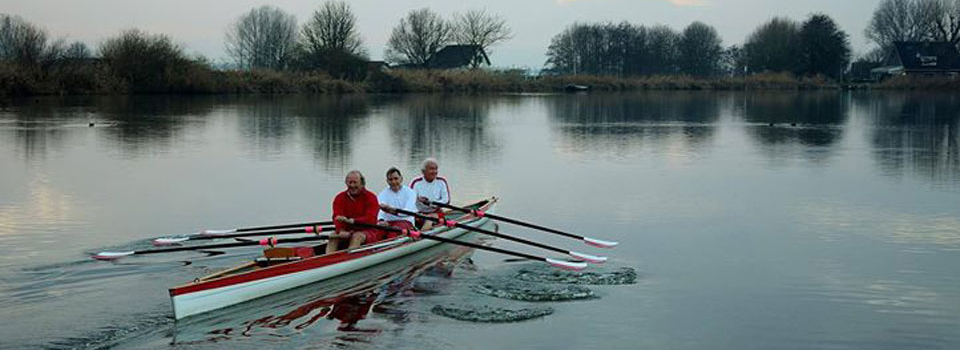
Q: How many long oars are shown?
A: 6